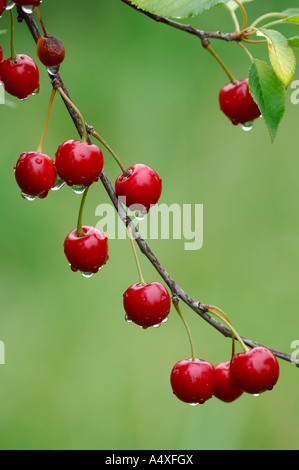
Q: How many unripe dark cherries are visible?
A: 1